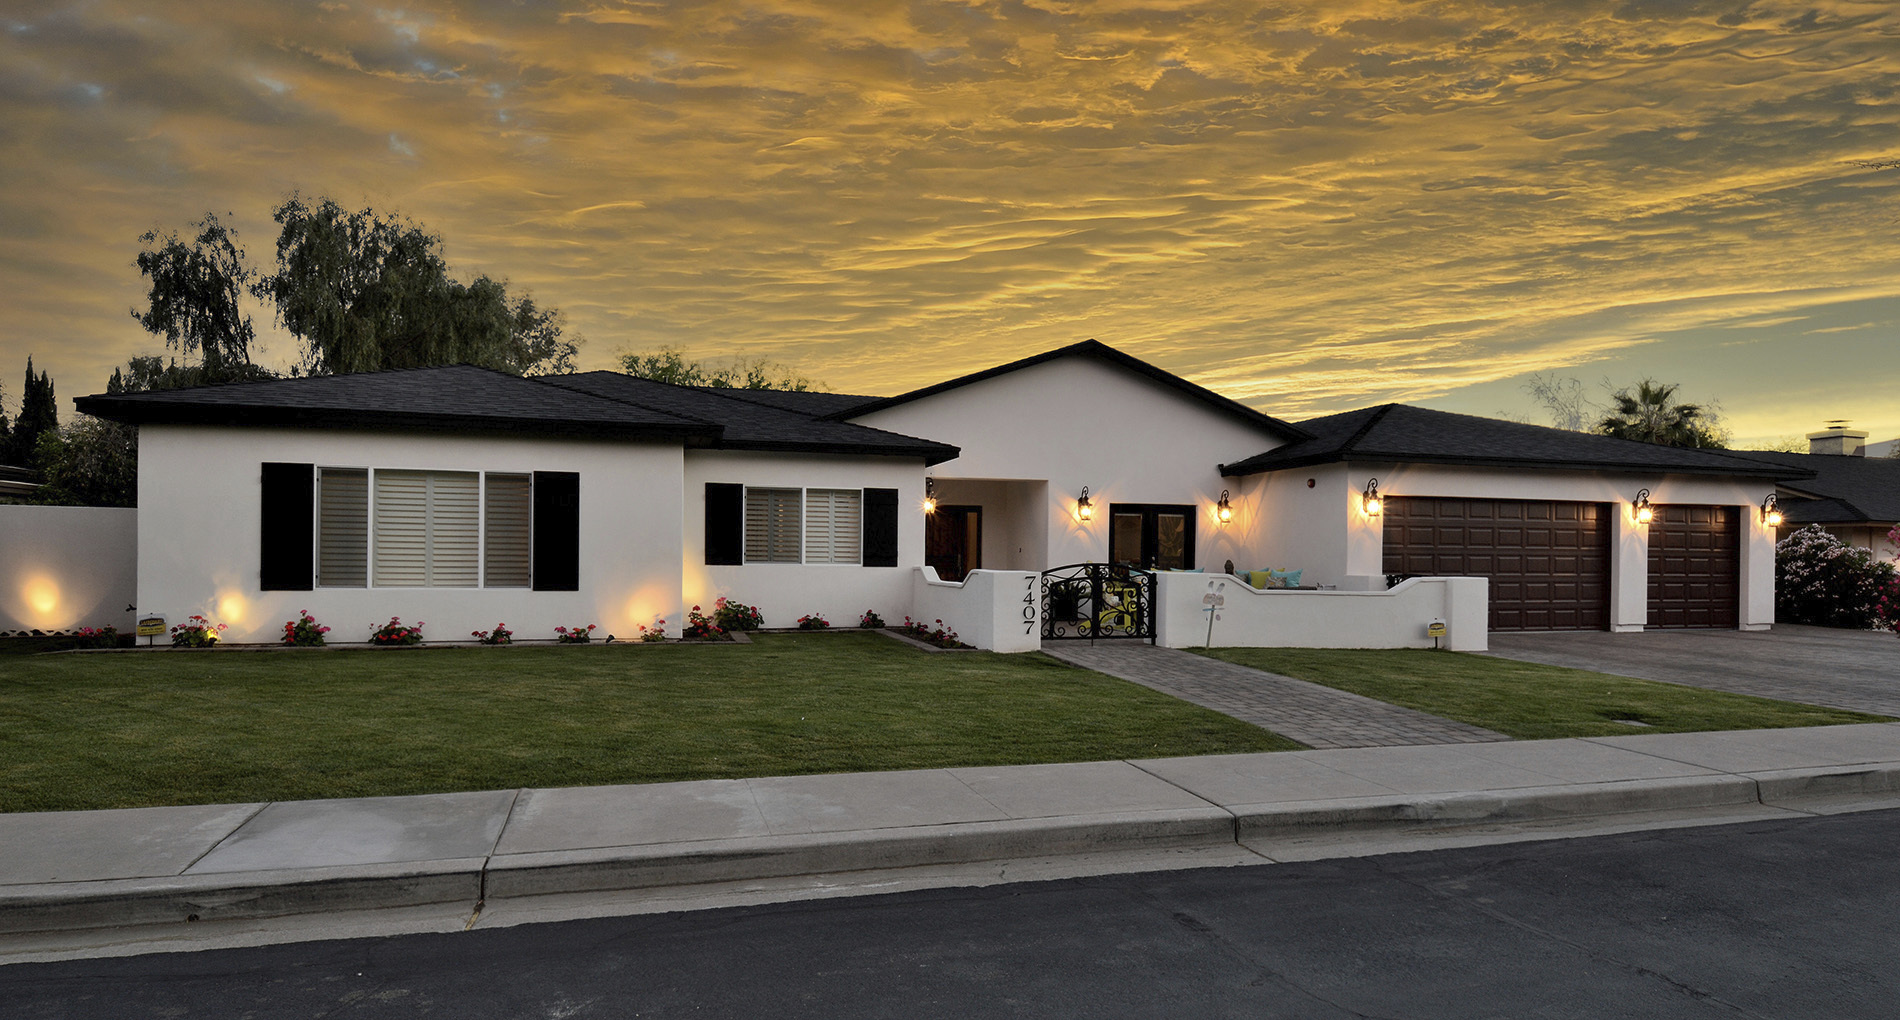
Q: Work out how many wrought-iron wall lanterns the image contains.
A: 6